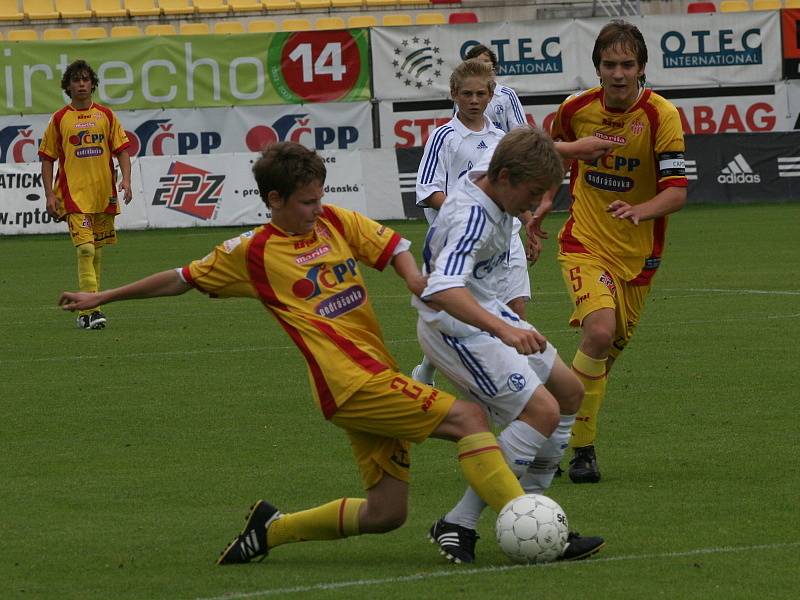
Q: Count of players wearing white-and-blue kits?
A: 3